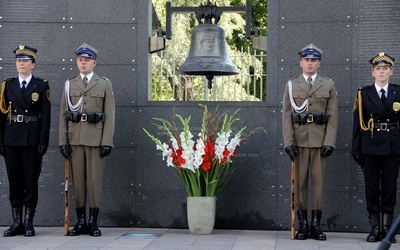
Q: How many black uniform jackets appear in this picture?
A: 2